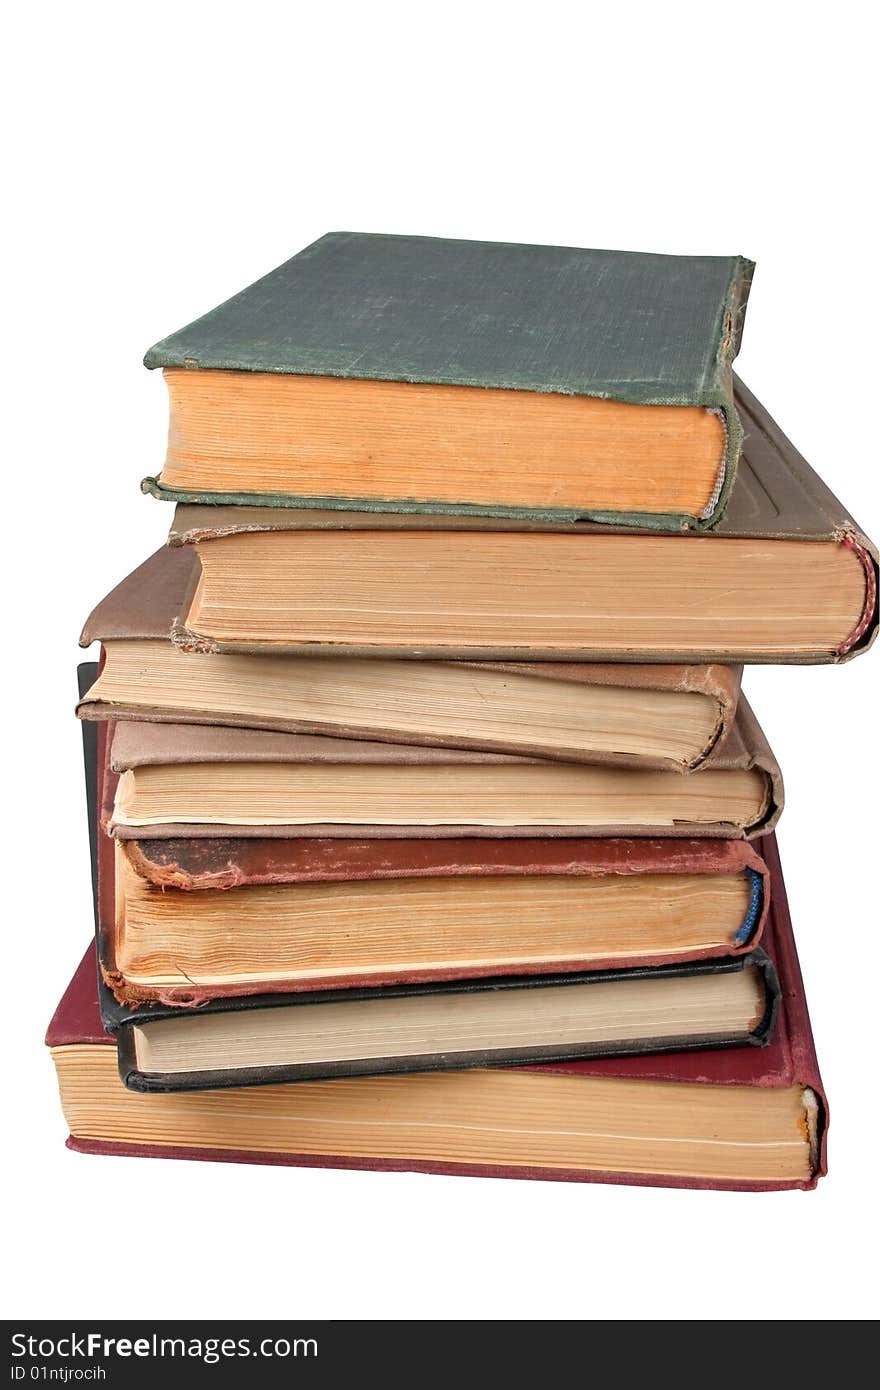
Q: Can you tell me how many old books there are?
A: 7